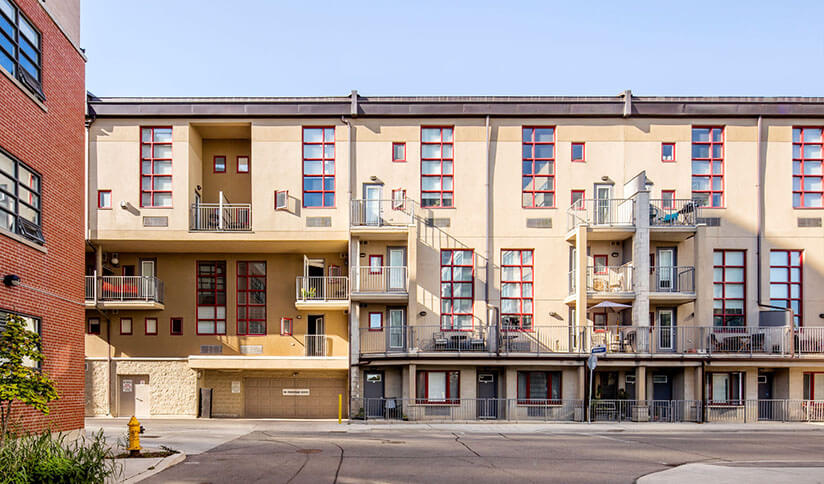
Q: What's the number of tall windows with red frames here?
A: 12